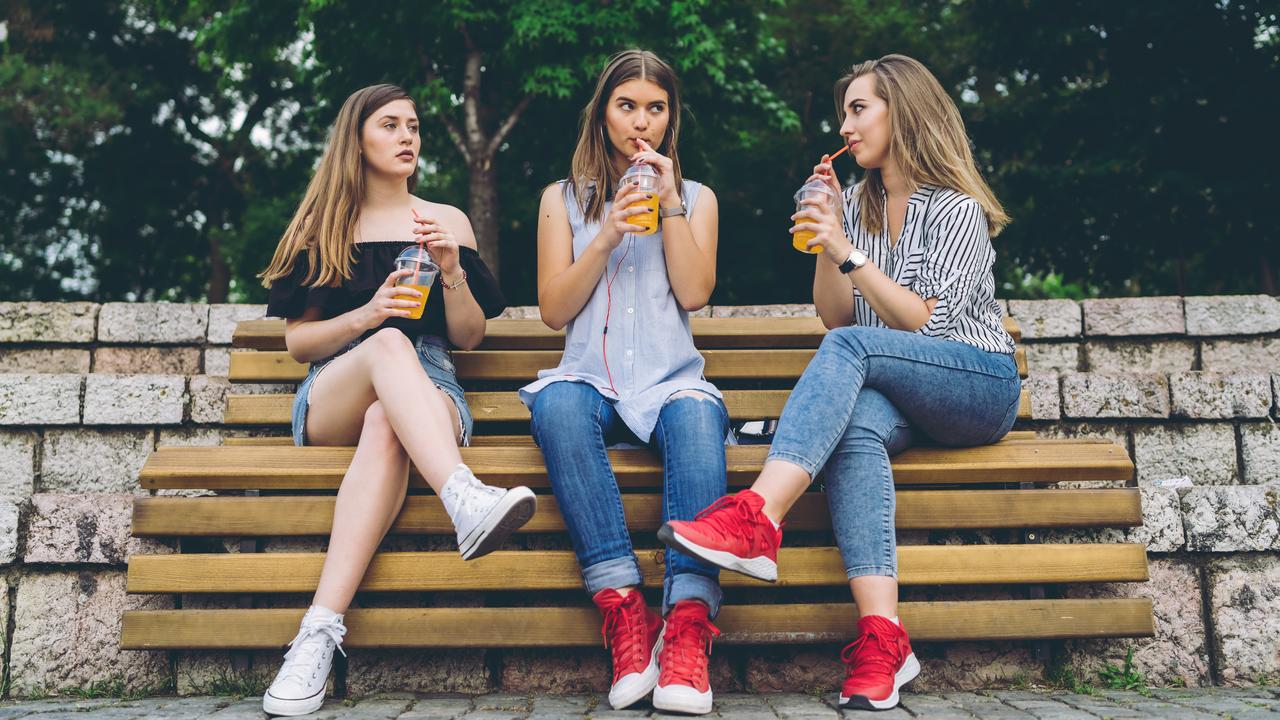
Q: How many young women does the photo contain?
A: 3